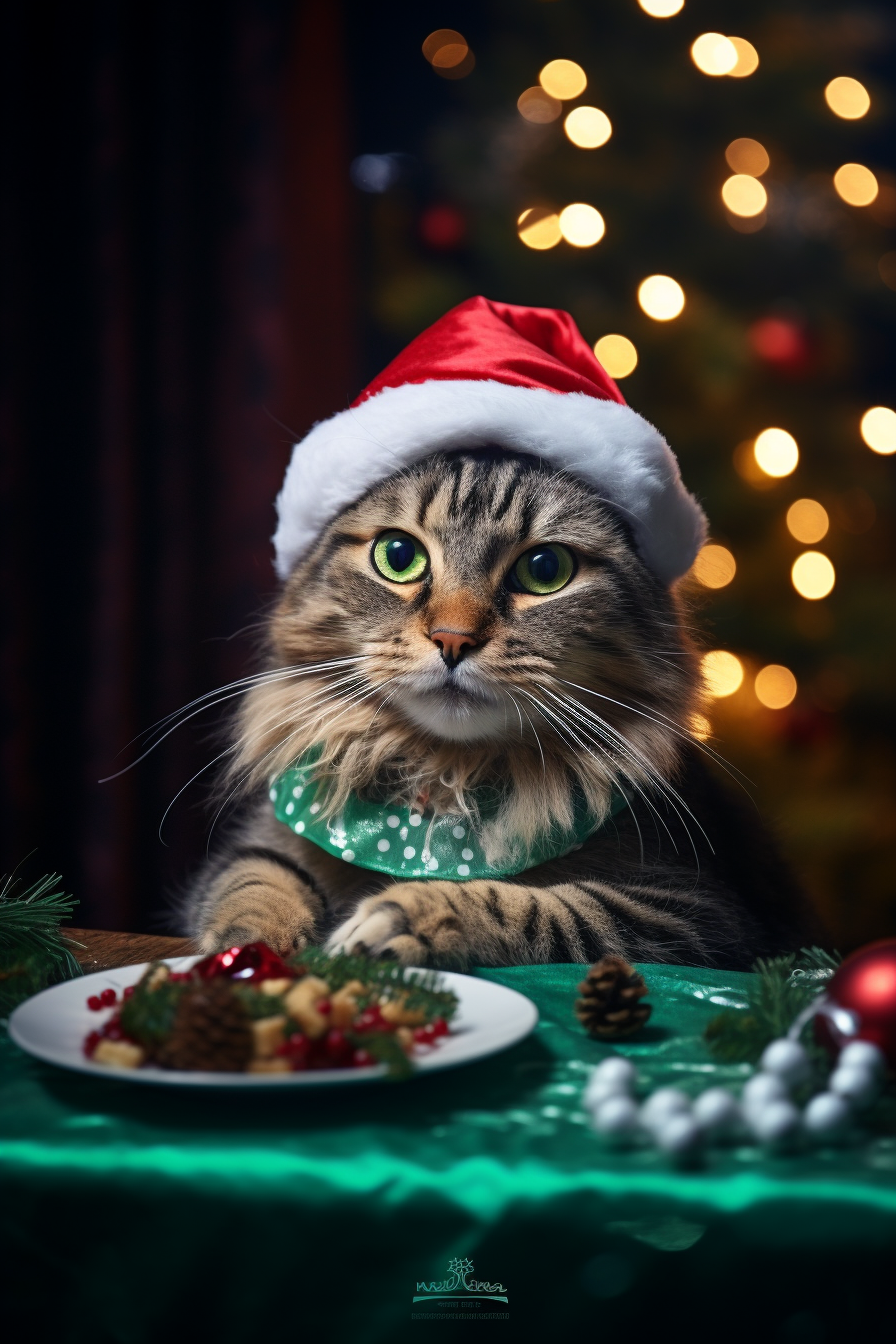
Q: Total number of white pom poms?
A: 12